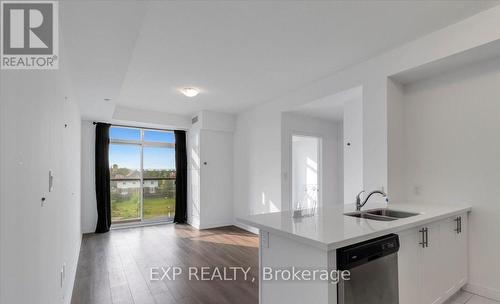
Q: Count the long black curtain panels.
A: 2